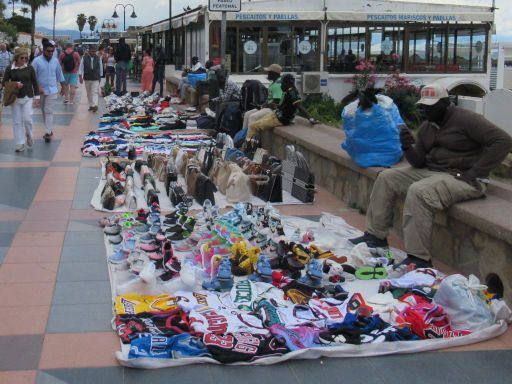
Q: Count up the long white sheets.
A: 2